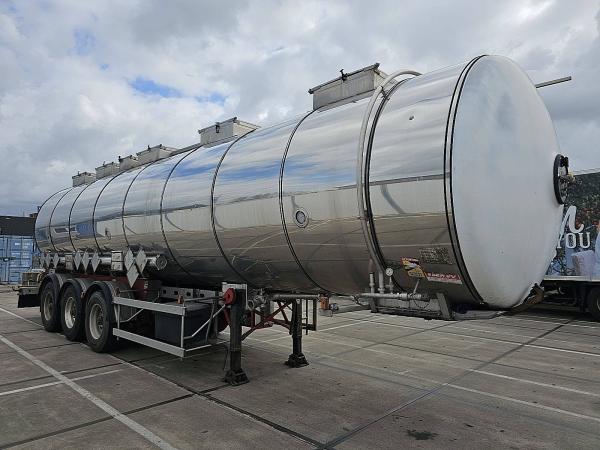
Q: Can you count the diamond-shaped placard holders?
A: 9